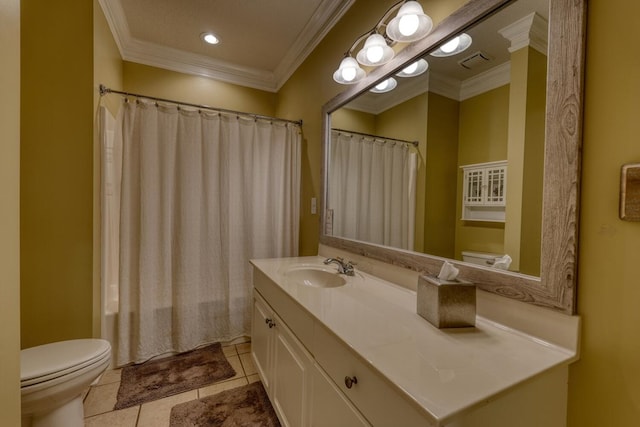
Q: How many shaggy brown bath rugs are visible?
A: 2